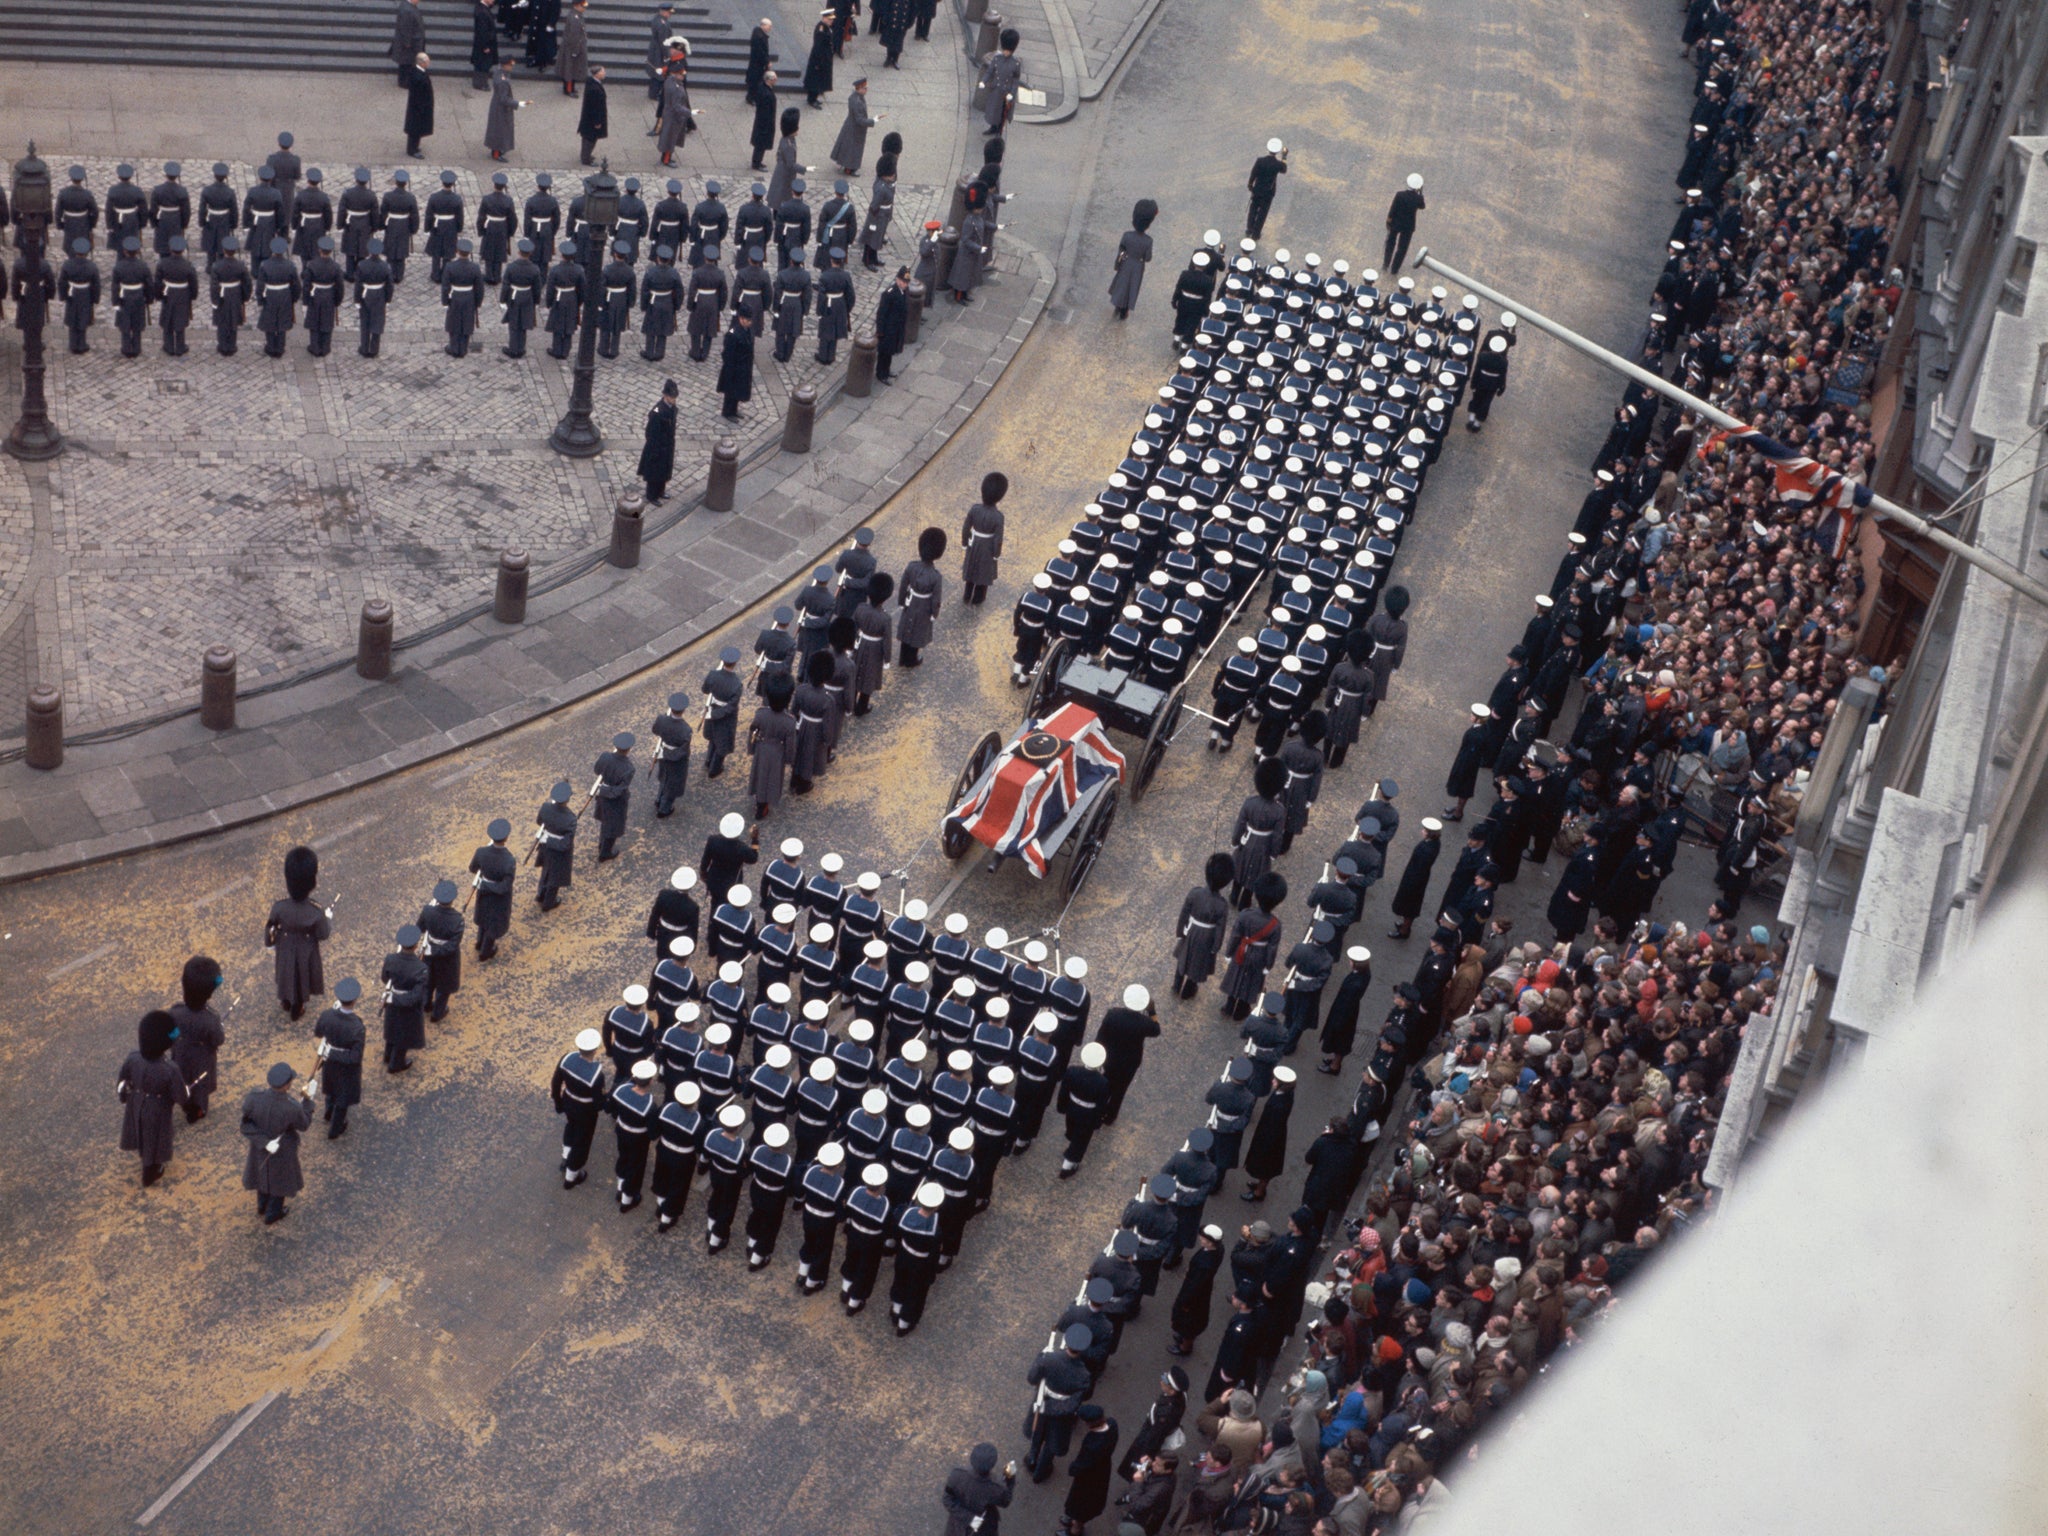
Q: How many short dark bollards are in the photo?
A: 14